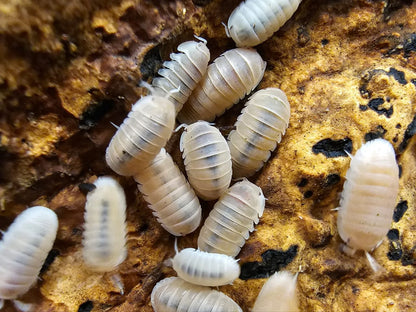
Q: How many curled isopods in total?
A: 0